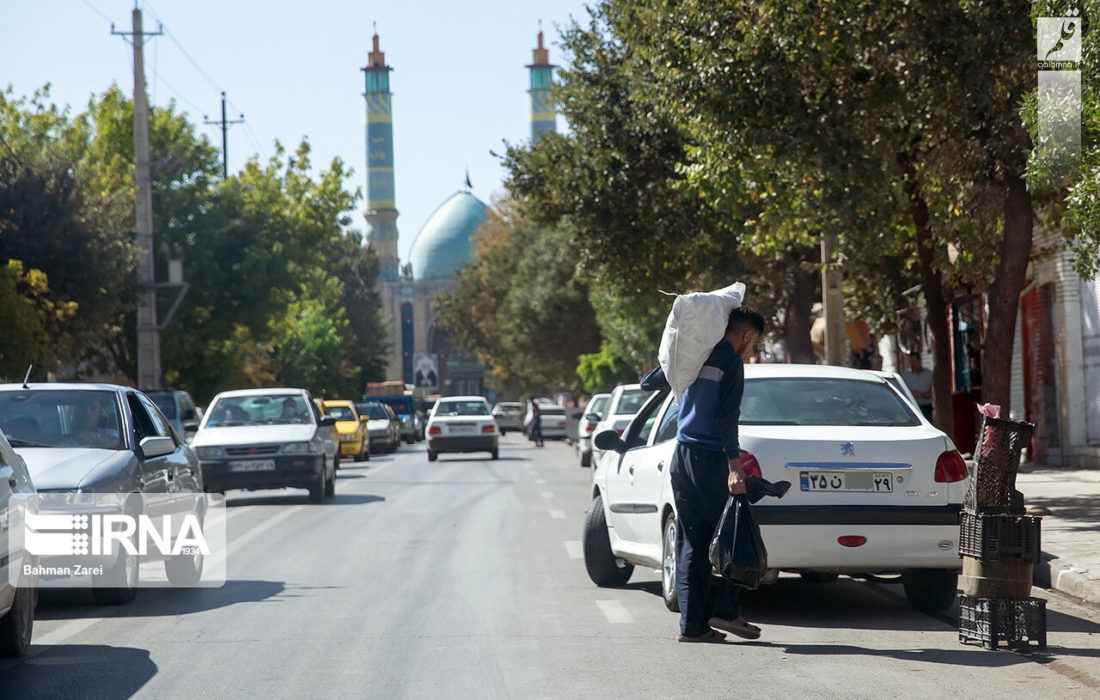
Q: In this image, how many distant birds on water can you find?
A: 0